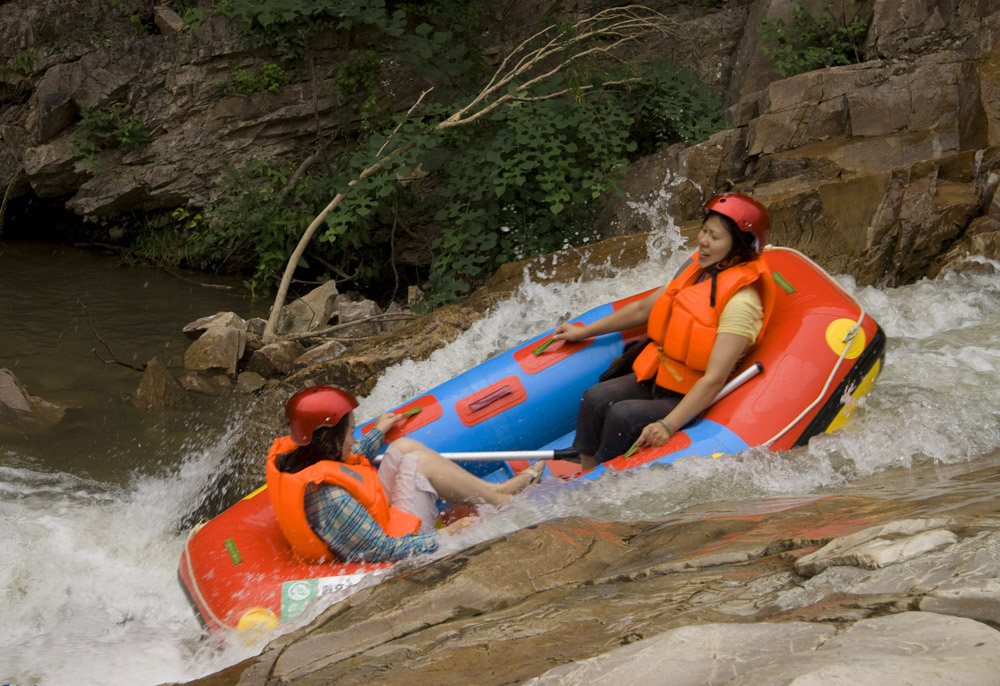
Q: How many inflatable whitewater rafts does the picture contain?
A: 1